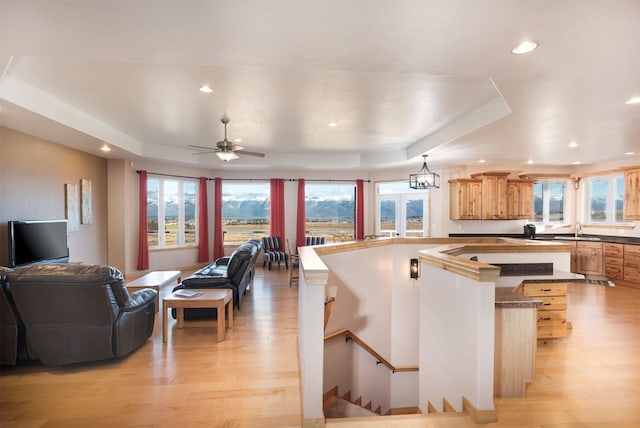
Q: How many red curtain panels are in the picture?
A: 6